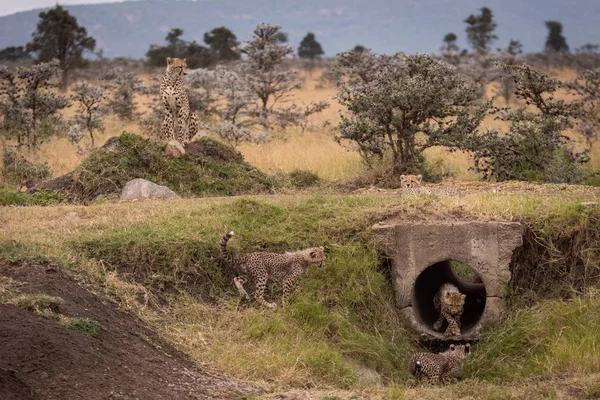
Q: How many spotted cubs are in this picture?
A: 4